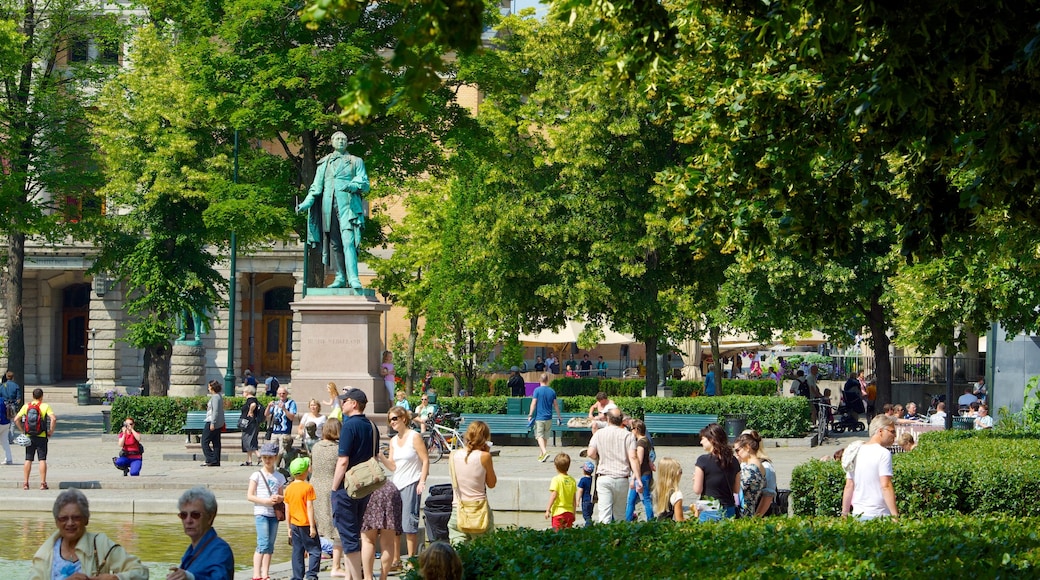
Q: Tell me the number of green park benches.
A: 4